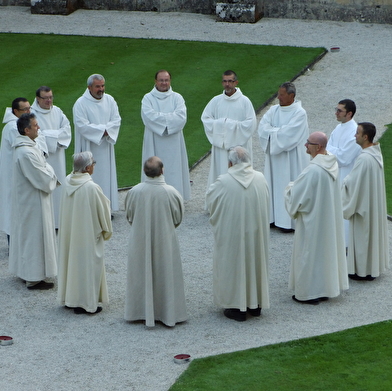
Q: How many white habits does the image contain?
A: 13